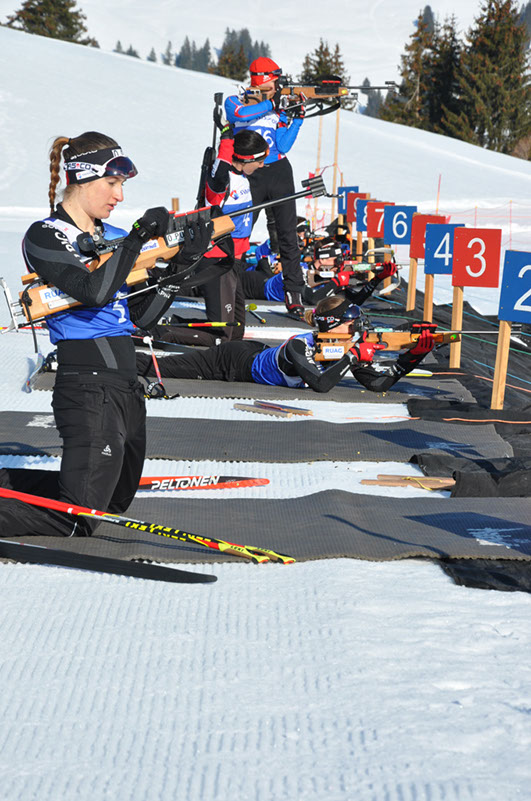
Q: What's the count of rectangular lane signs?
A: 9